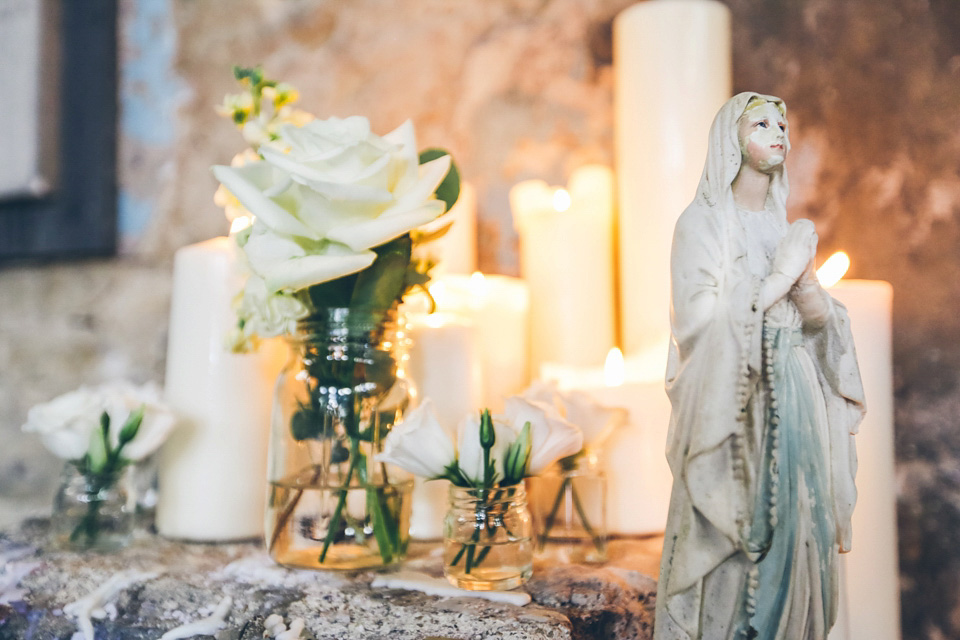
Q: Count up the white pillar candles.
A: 8